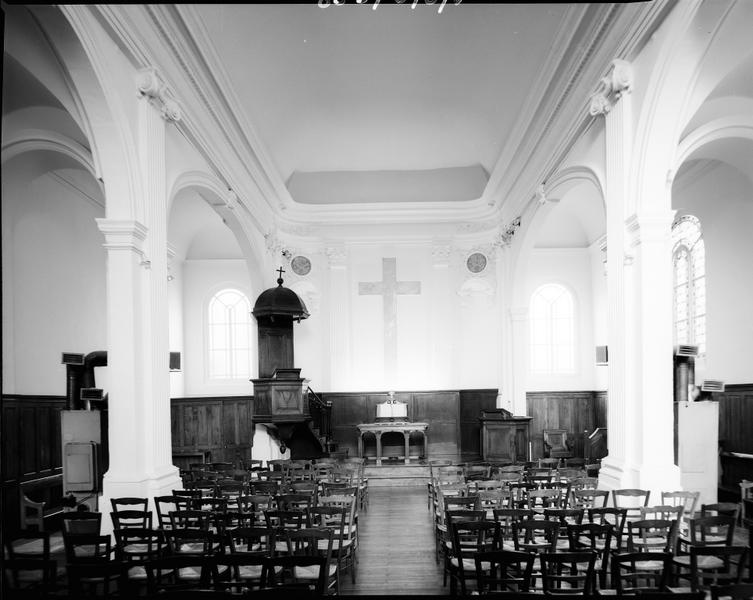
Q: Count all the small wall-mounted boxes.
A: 2